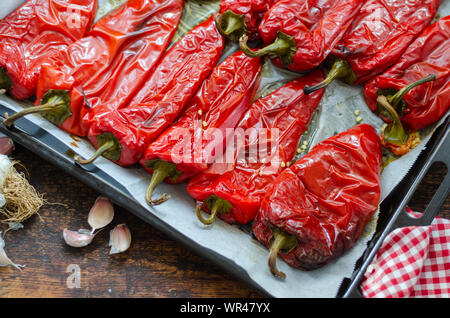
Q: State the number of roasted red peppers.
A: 10